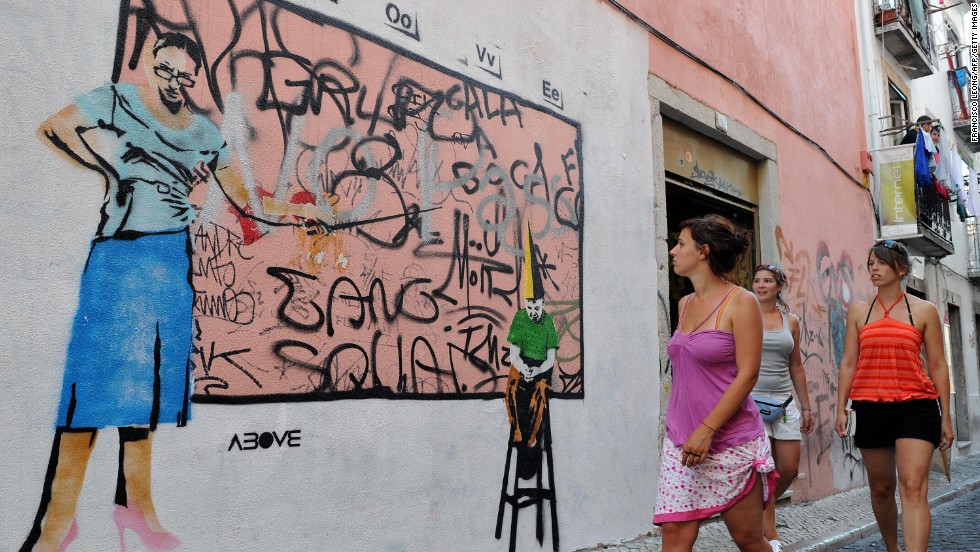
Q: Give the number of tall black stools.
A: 1